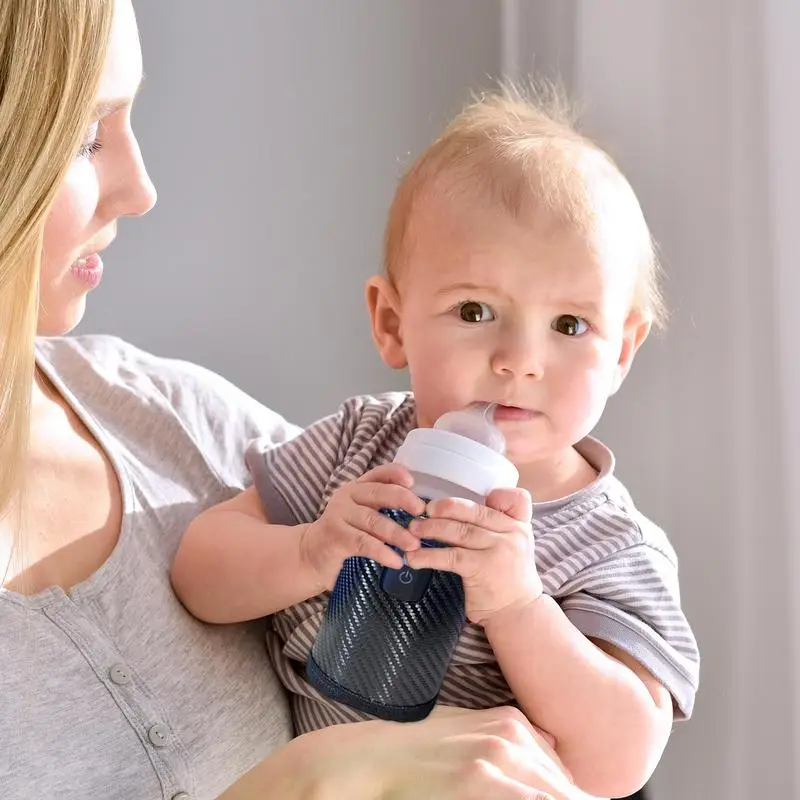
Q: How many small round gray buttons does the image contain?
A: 3